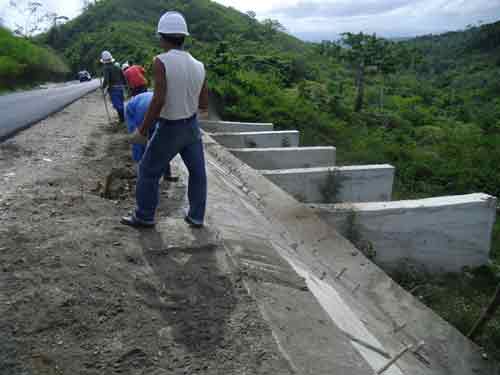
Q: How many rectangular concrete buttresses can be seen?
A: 5